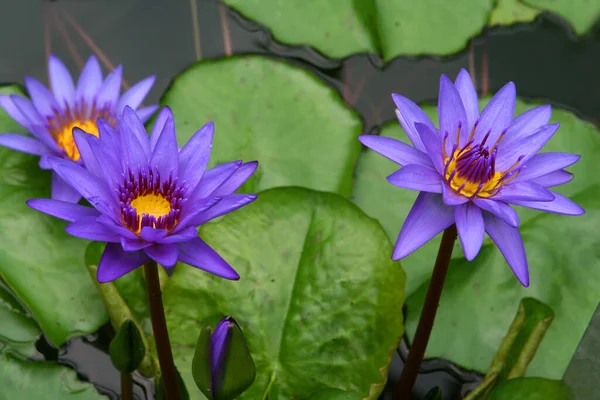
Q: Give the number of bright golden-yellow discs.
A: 3